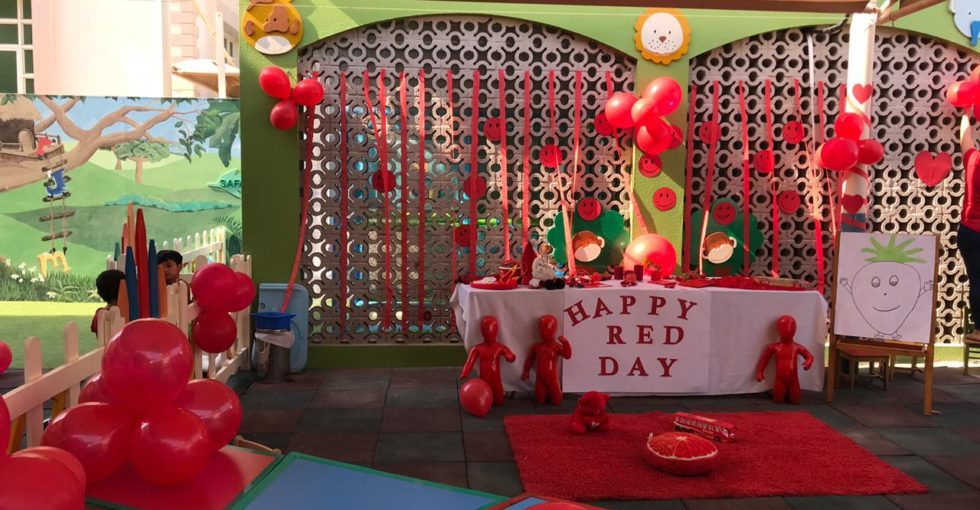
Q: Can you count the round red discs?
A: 15